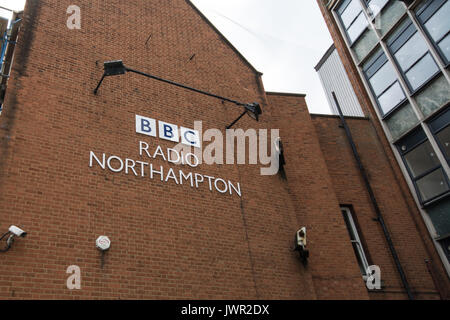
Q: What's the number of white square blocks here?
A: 3